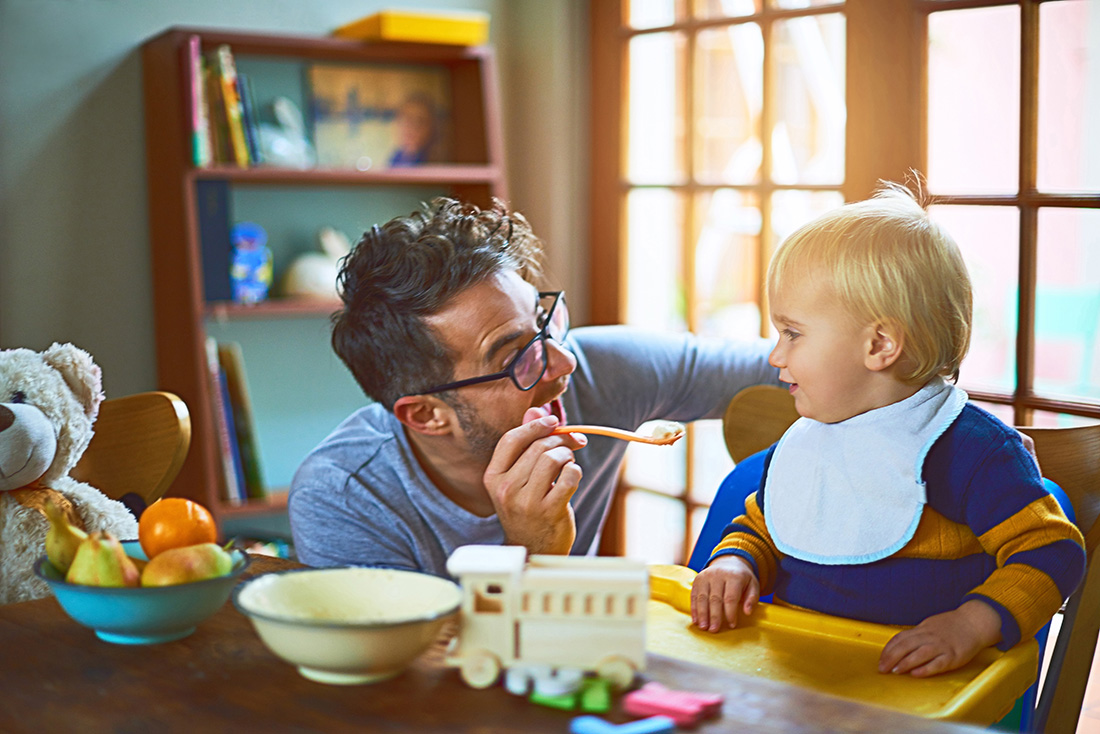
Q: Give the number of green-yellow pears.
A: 2